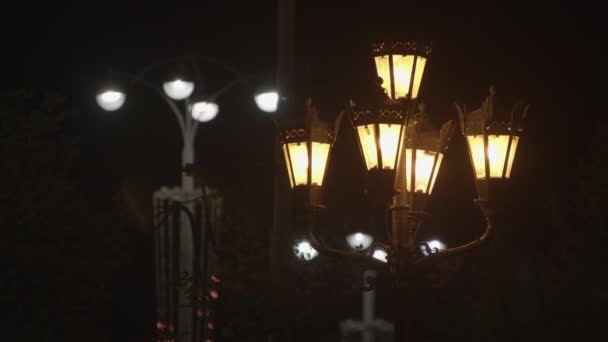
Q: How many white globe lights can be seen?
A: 8